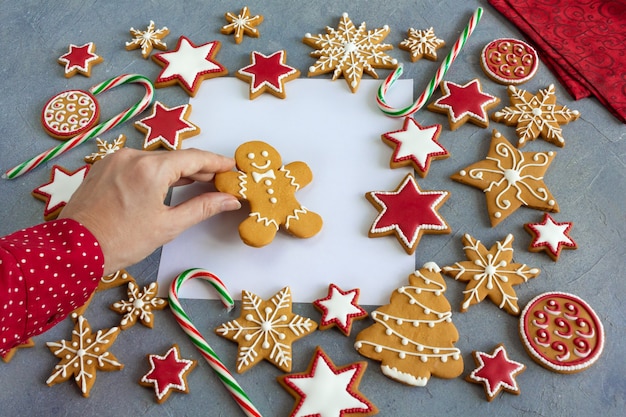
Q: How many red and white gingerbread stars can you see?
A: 13